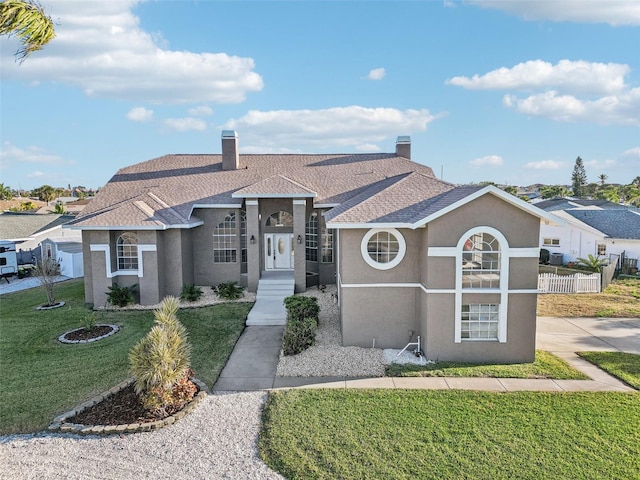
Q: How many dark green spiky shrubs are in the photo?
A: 3